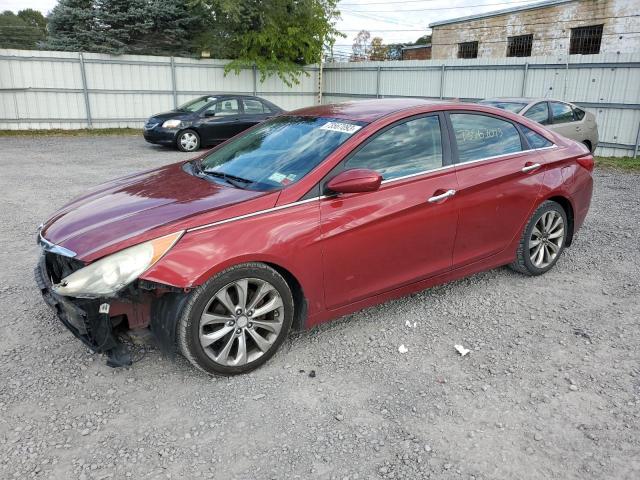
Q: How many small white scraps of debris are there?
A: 3